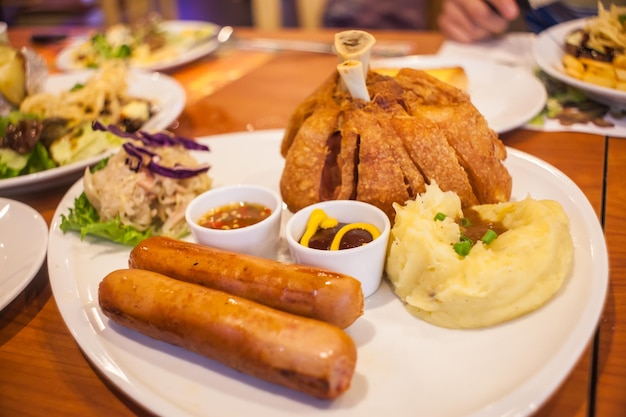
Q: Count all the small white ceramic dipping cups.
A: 2